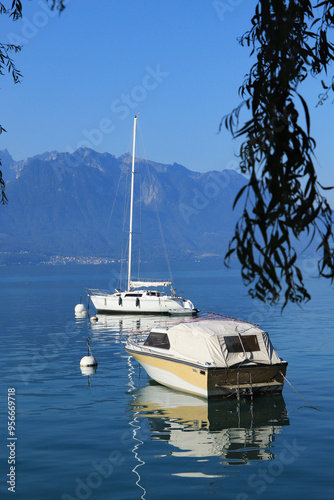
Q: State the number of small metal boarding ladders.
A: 1